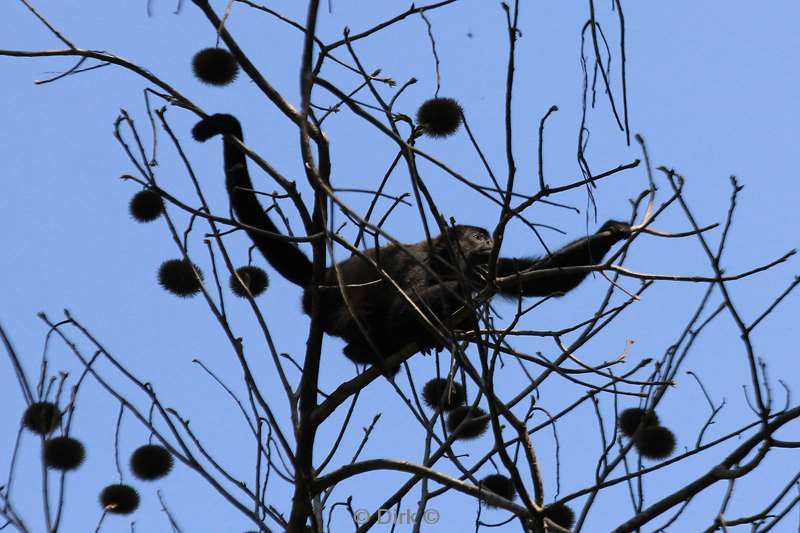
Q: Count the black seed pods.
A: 15